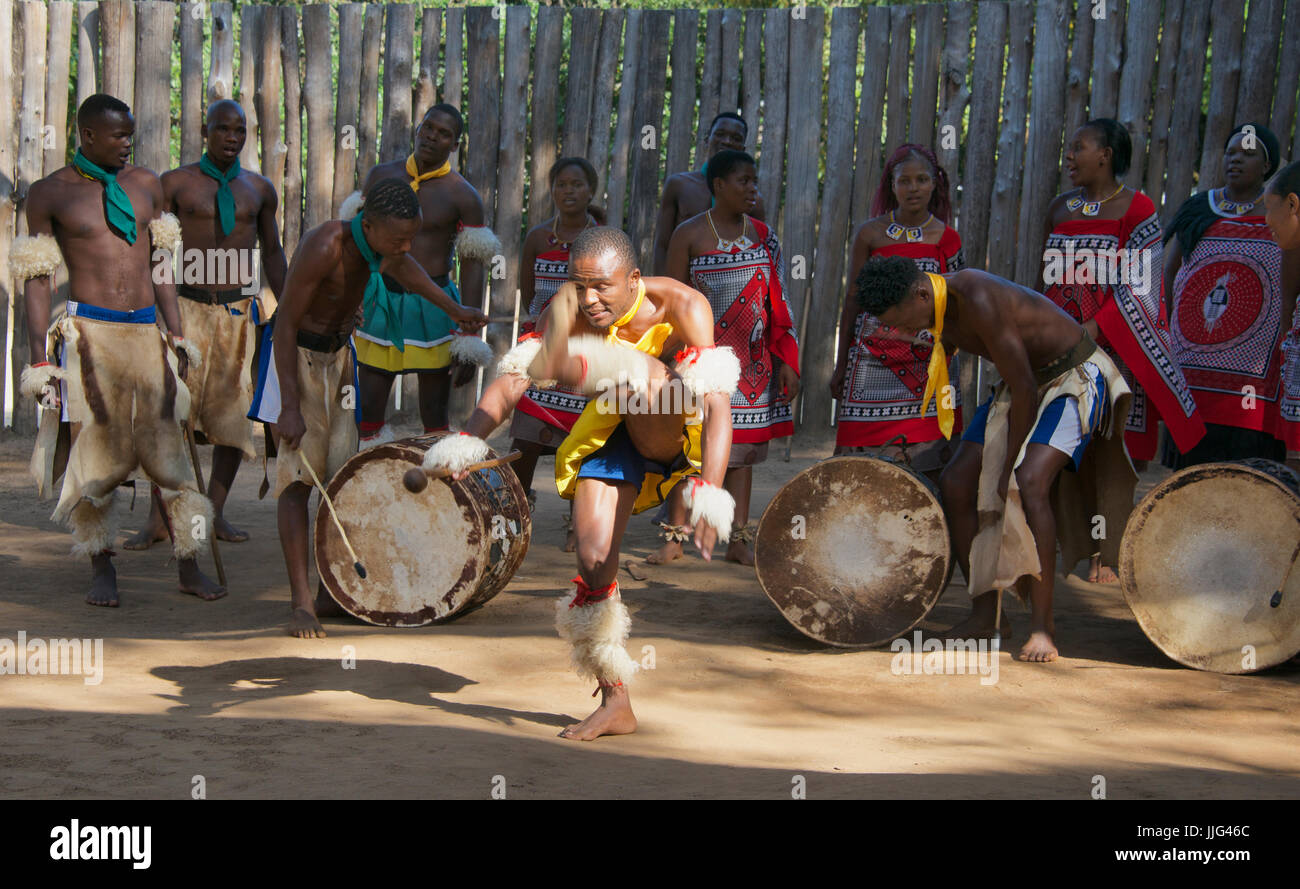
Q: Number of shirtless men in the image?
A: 7